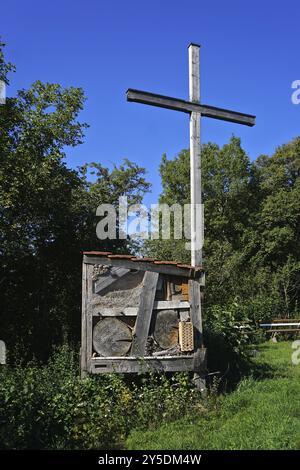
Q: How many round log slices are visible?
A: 2